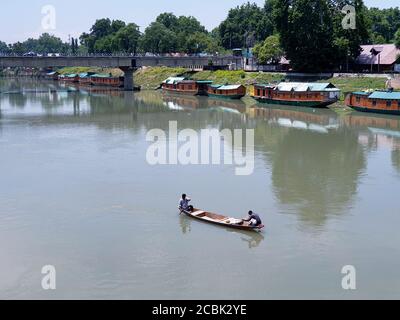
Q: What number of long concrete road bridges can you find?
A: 1